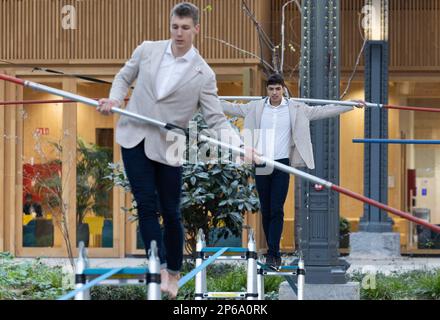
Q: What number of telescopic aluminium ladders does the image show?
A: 3